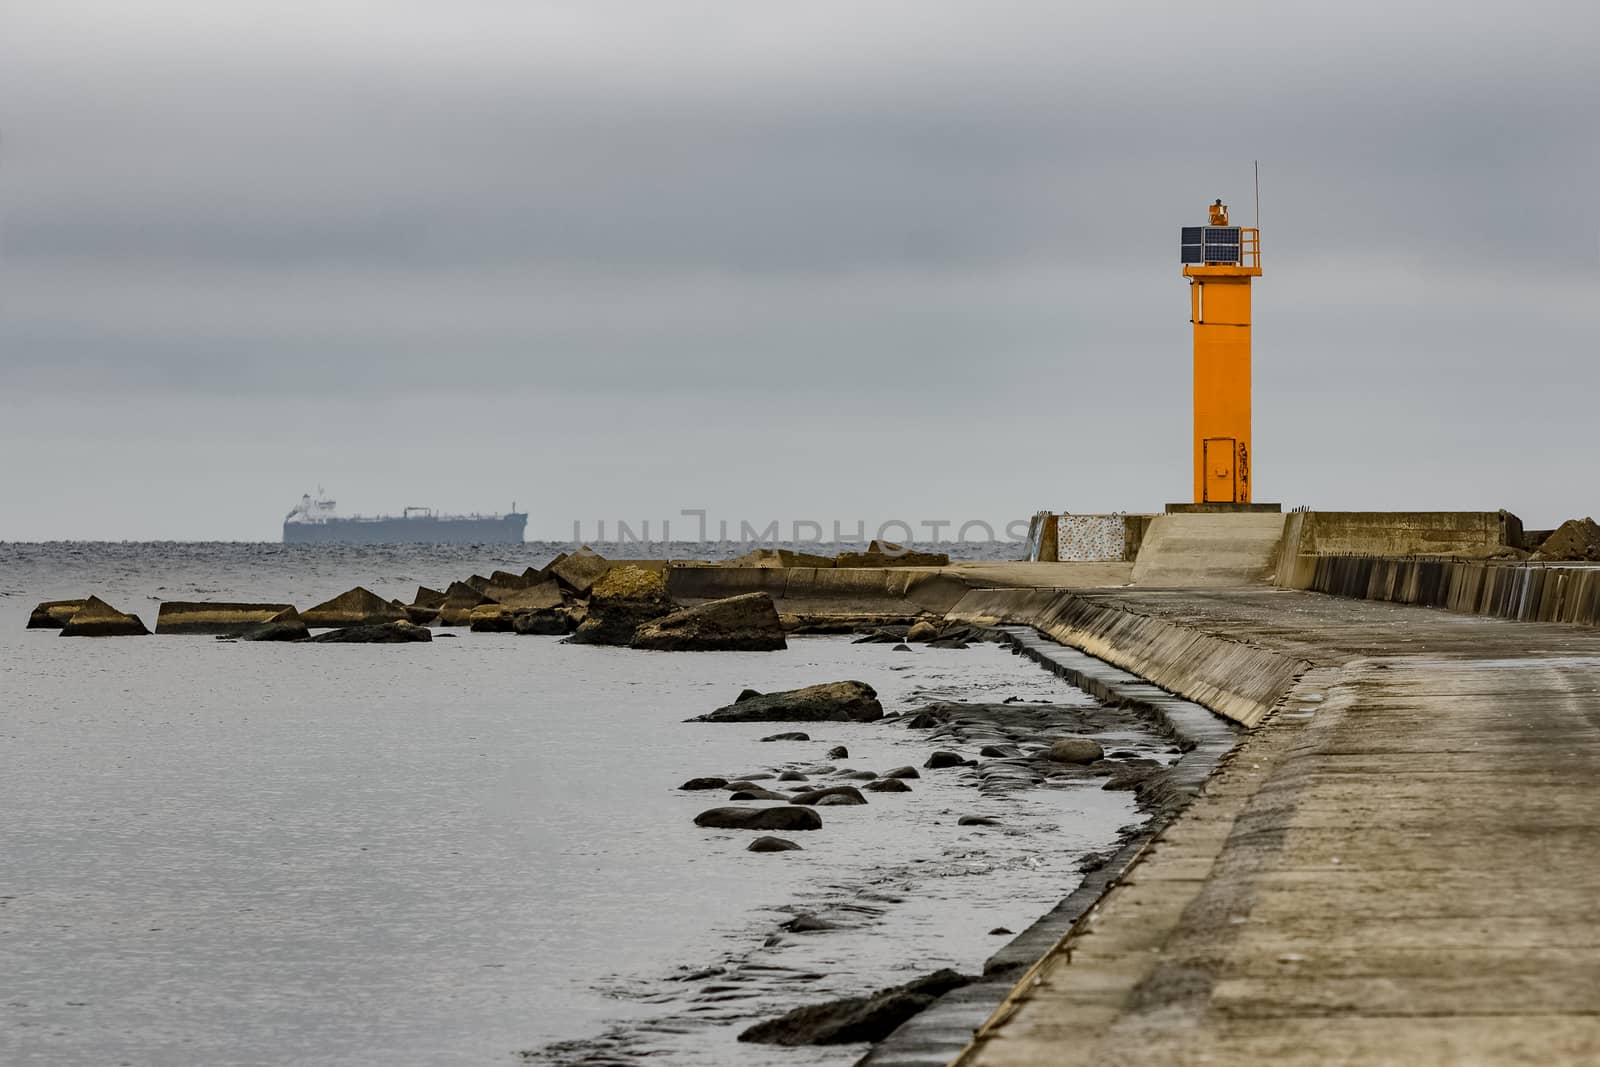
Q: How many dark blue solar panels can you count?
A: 4